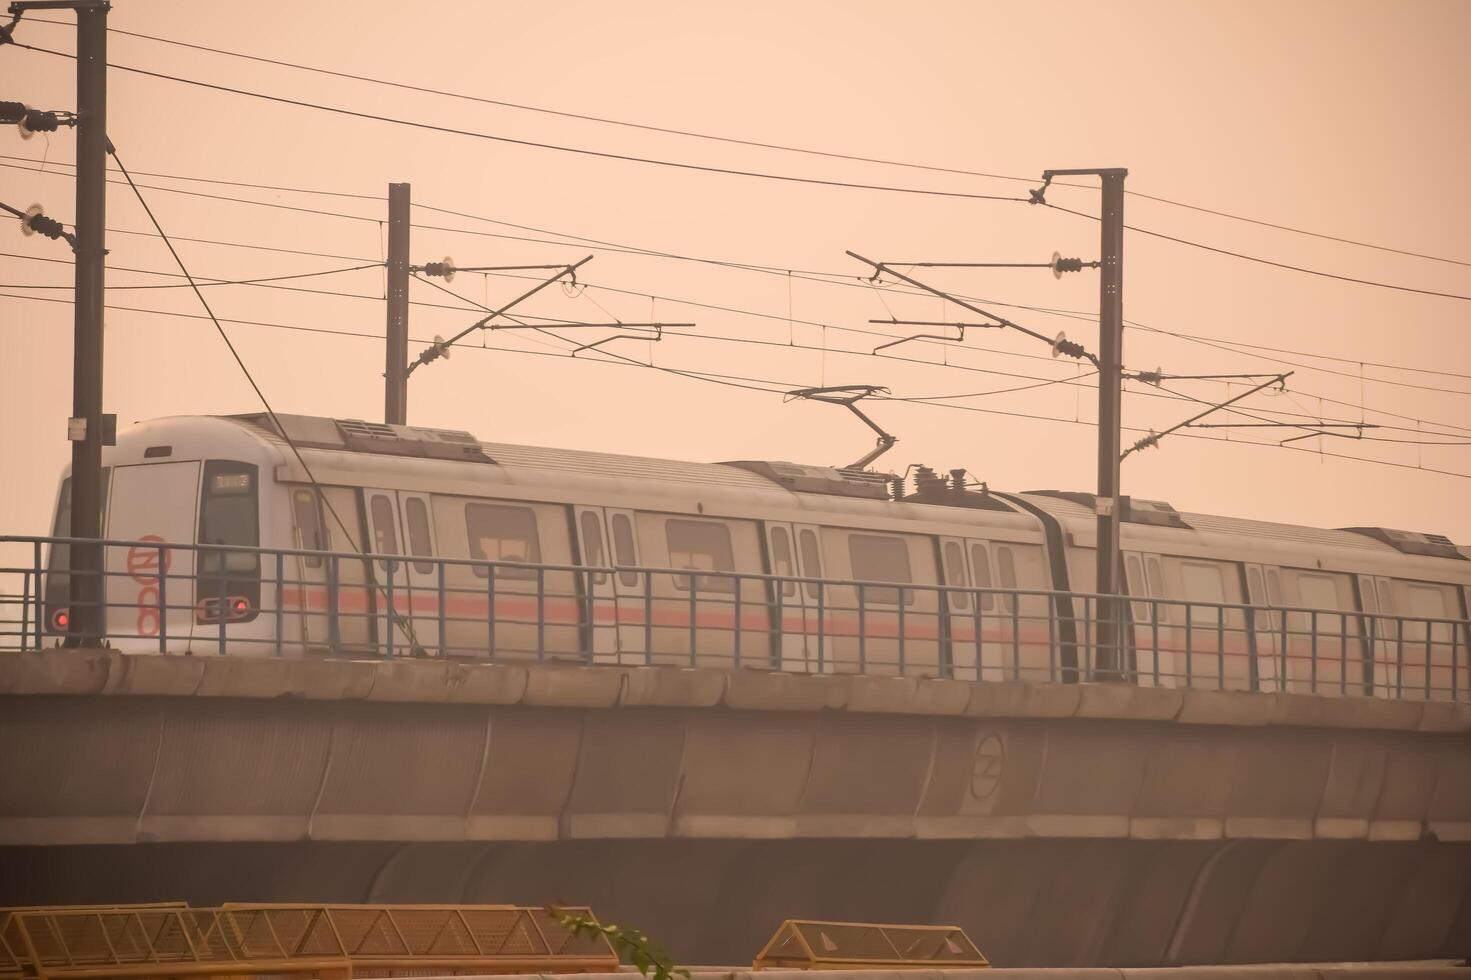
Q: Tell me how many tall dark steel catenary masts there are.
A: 3